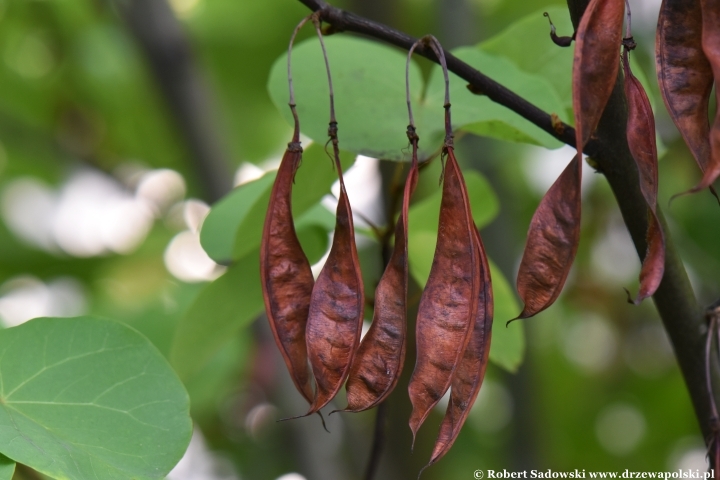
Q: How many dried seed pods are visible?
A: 9